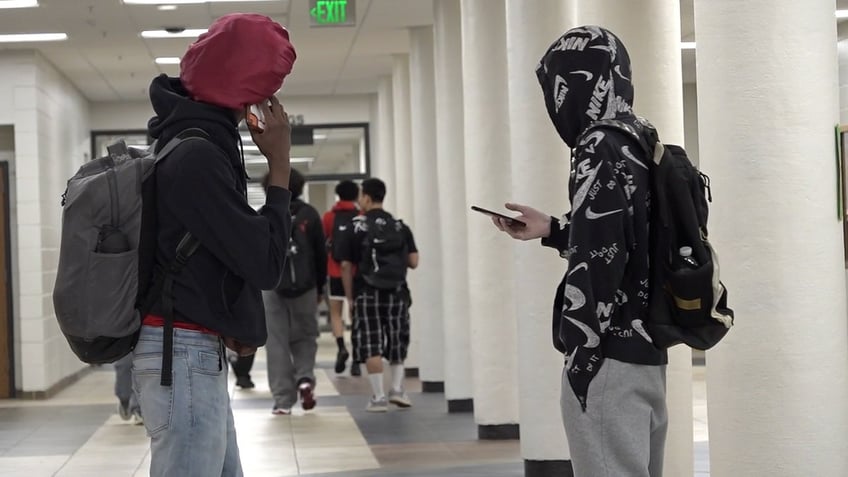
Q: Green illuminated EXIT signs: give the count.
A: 1